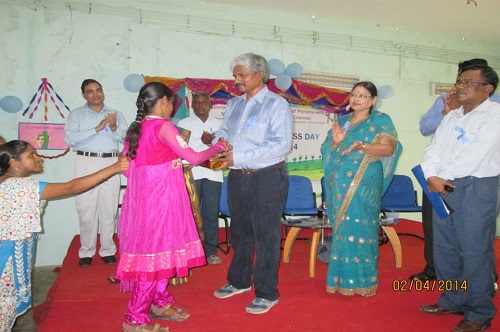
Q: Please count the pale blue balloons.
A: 7